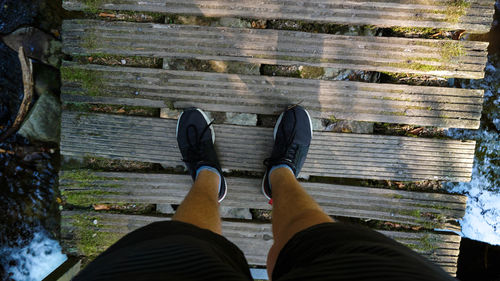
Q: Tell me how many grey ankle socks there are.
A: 2